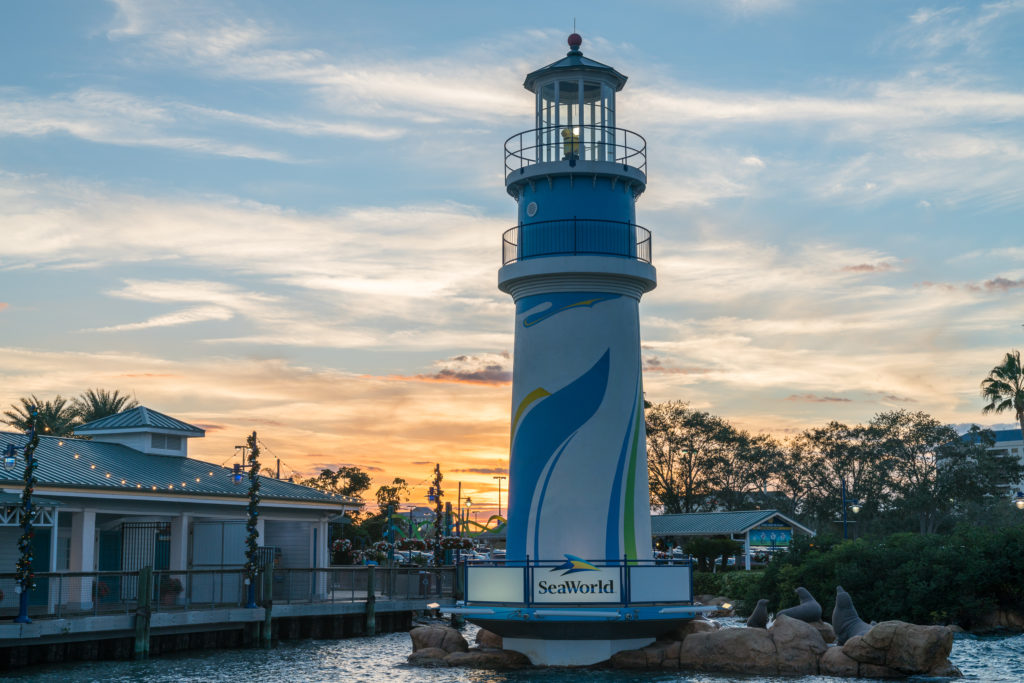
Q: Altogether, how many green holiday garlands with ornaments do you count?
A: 3